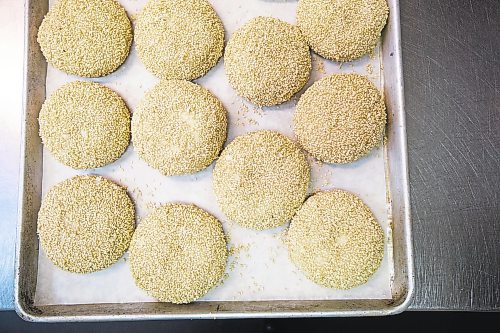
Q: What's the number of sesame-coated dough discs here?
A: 11